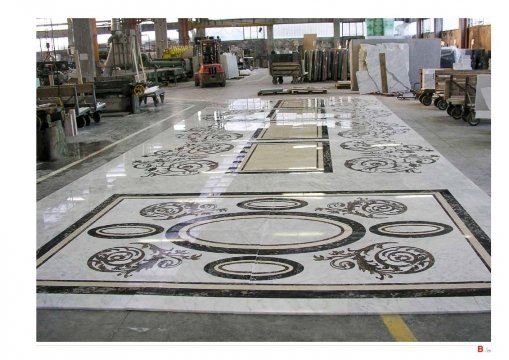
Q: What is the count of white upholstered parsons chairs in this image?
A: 0